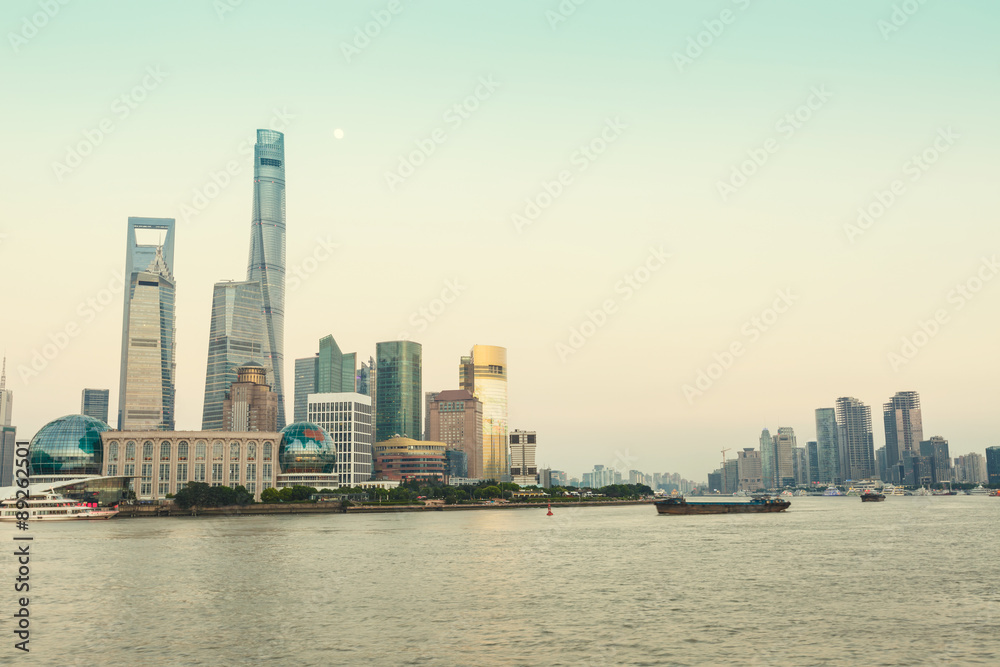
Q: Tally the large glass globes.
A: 2